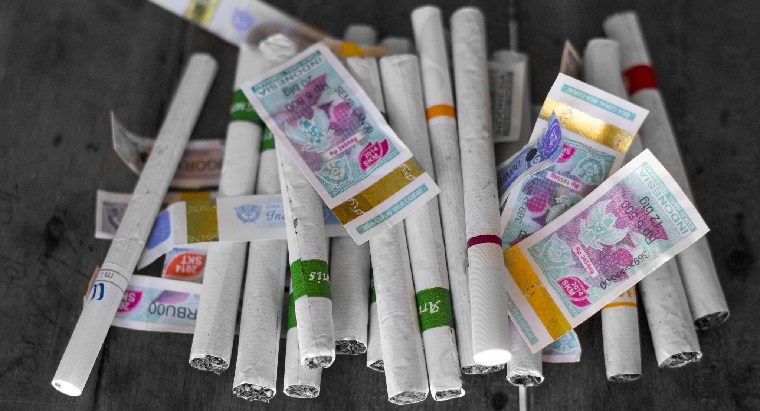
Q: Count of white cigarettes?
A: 15